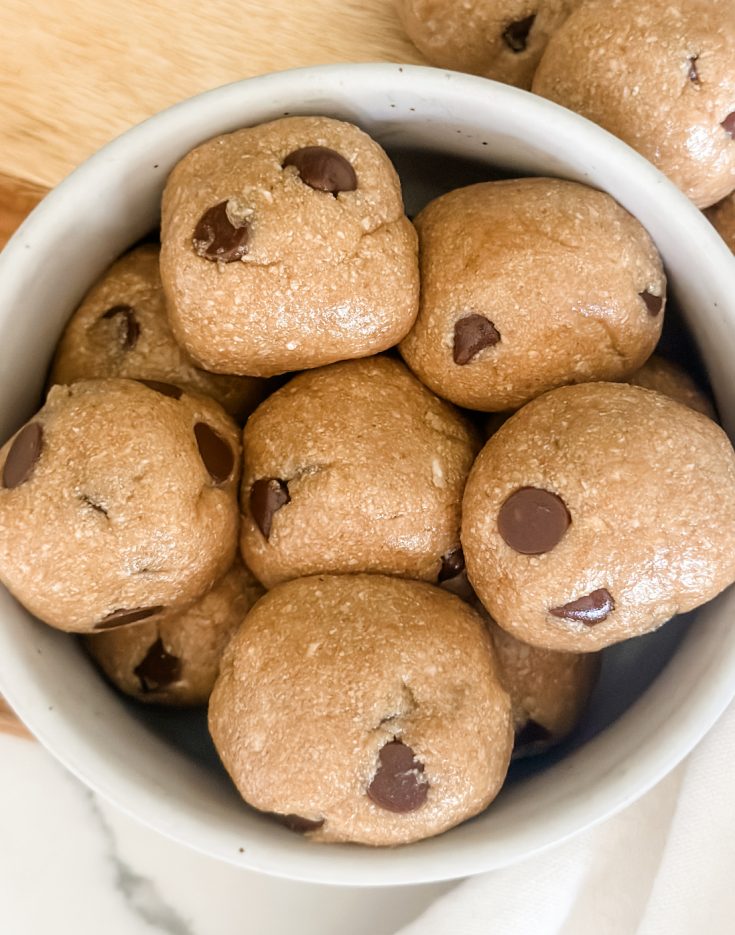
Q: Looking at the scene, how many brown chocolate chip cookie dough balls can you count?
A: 13